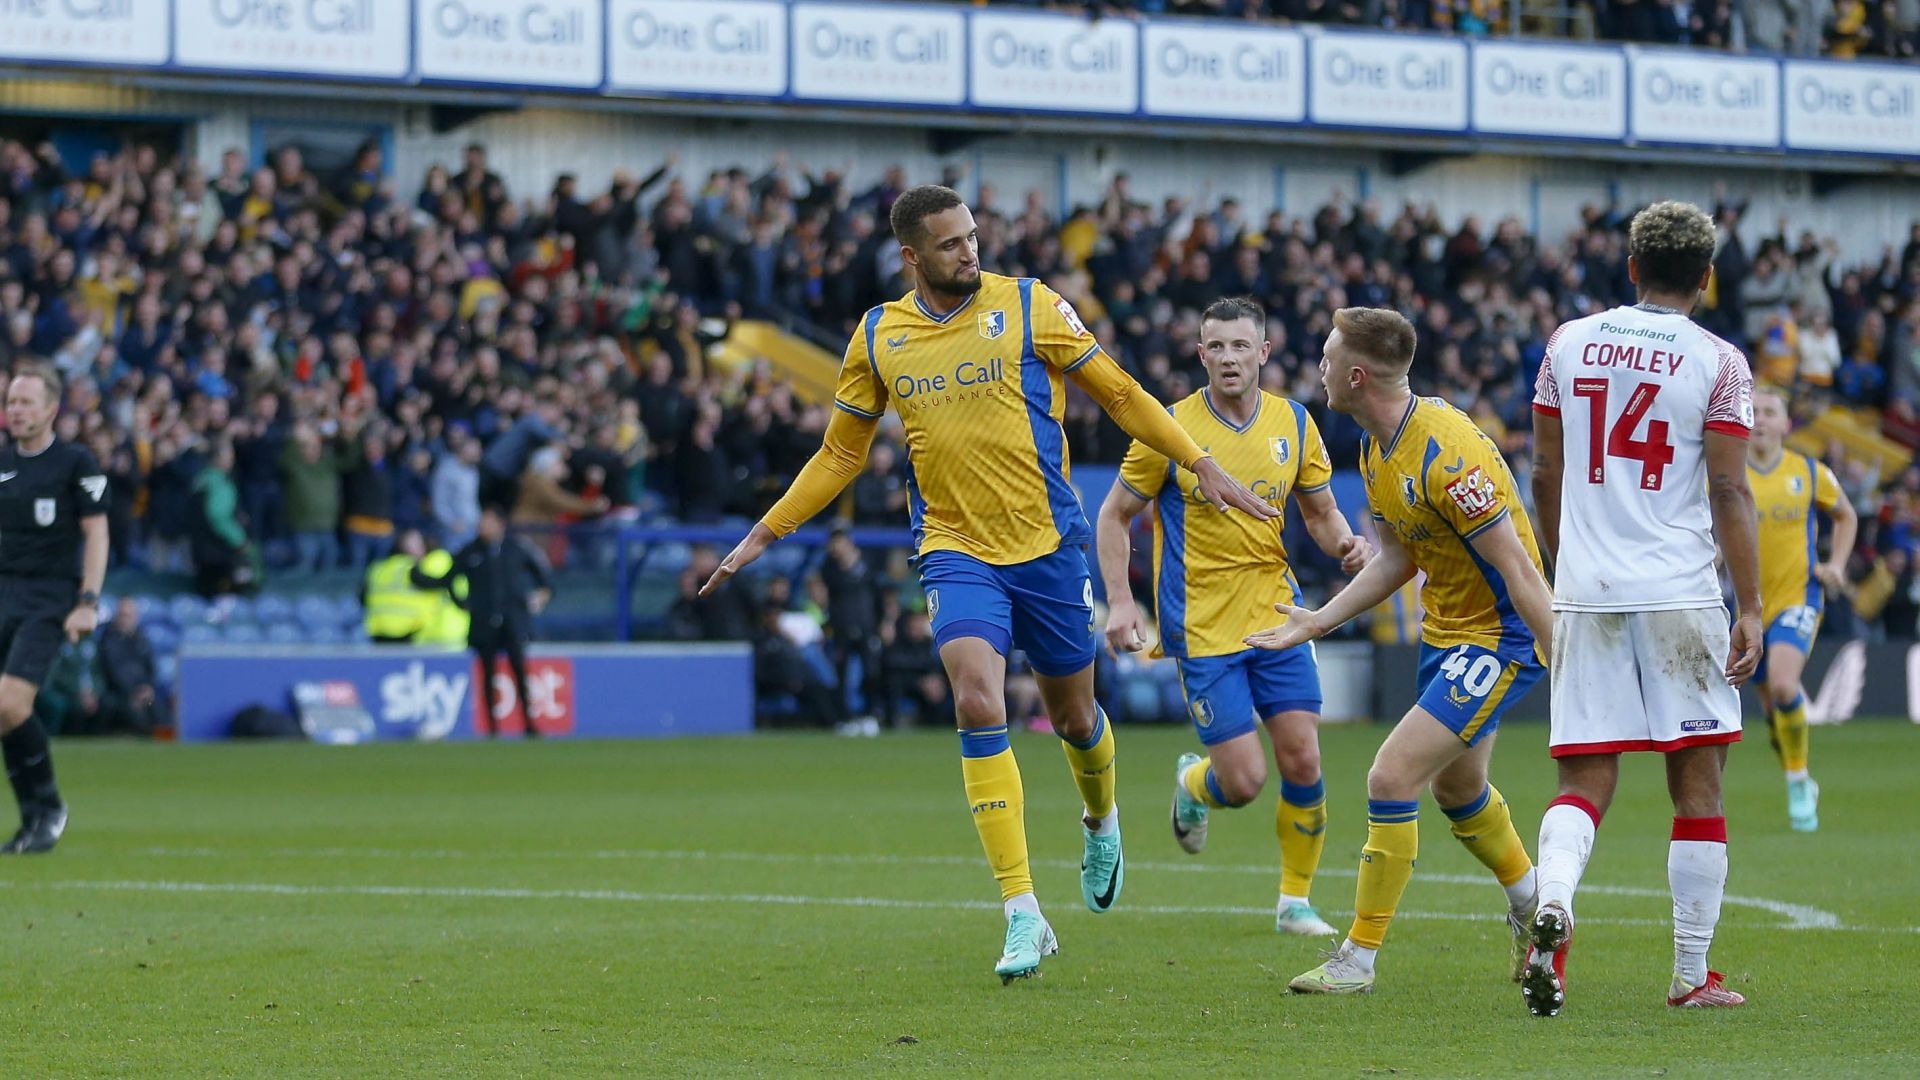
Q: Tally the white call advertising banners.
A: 11